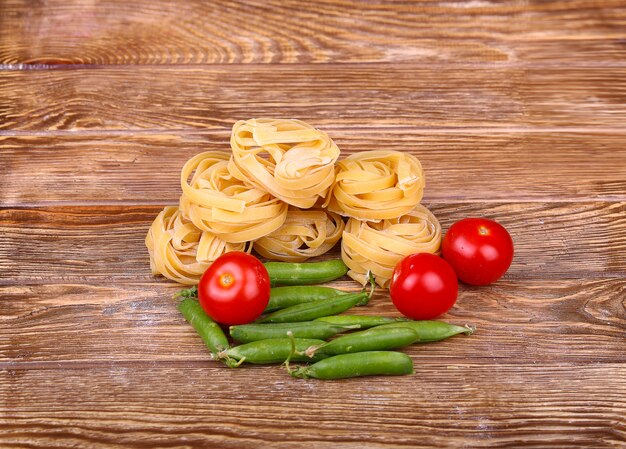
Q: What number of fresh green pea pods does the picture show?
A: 10